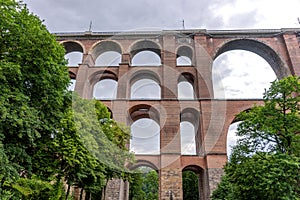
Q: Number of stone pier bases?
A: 3